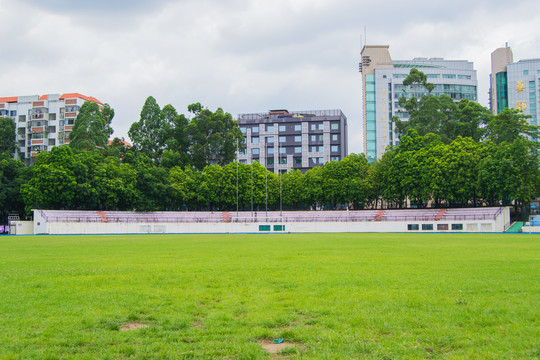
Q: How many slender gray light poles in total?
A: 4